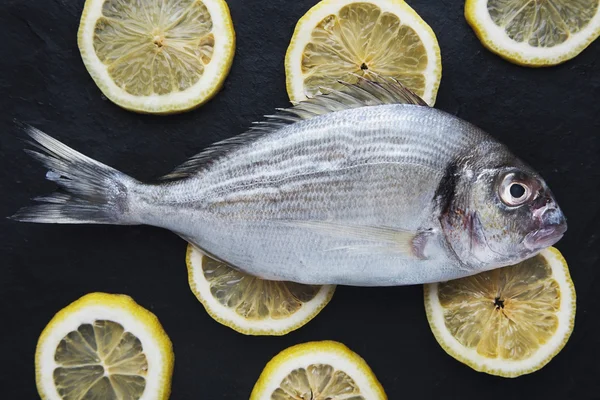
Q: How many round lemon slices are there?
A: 7